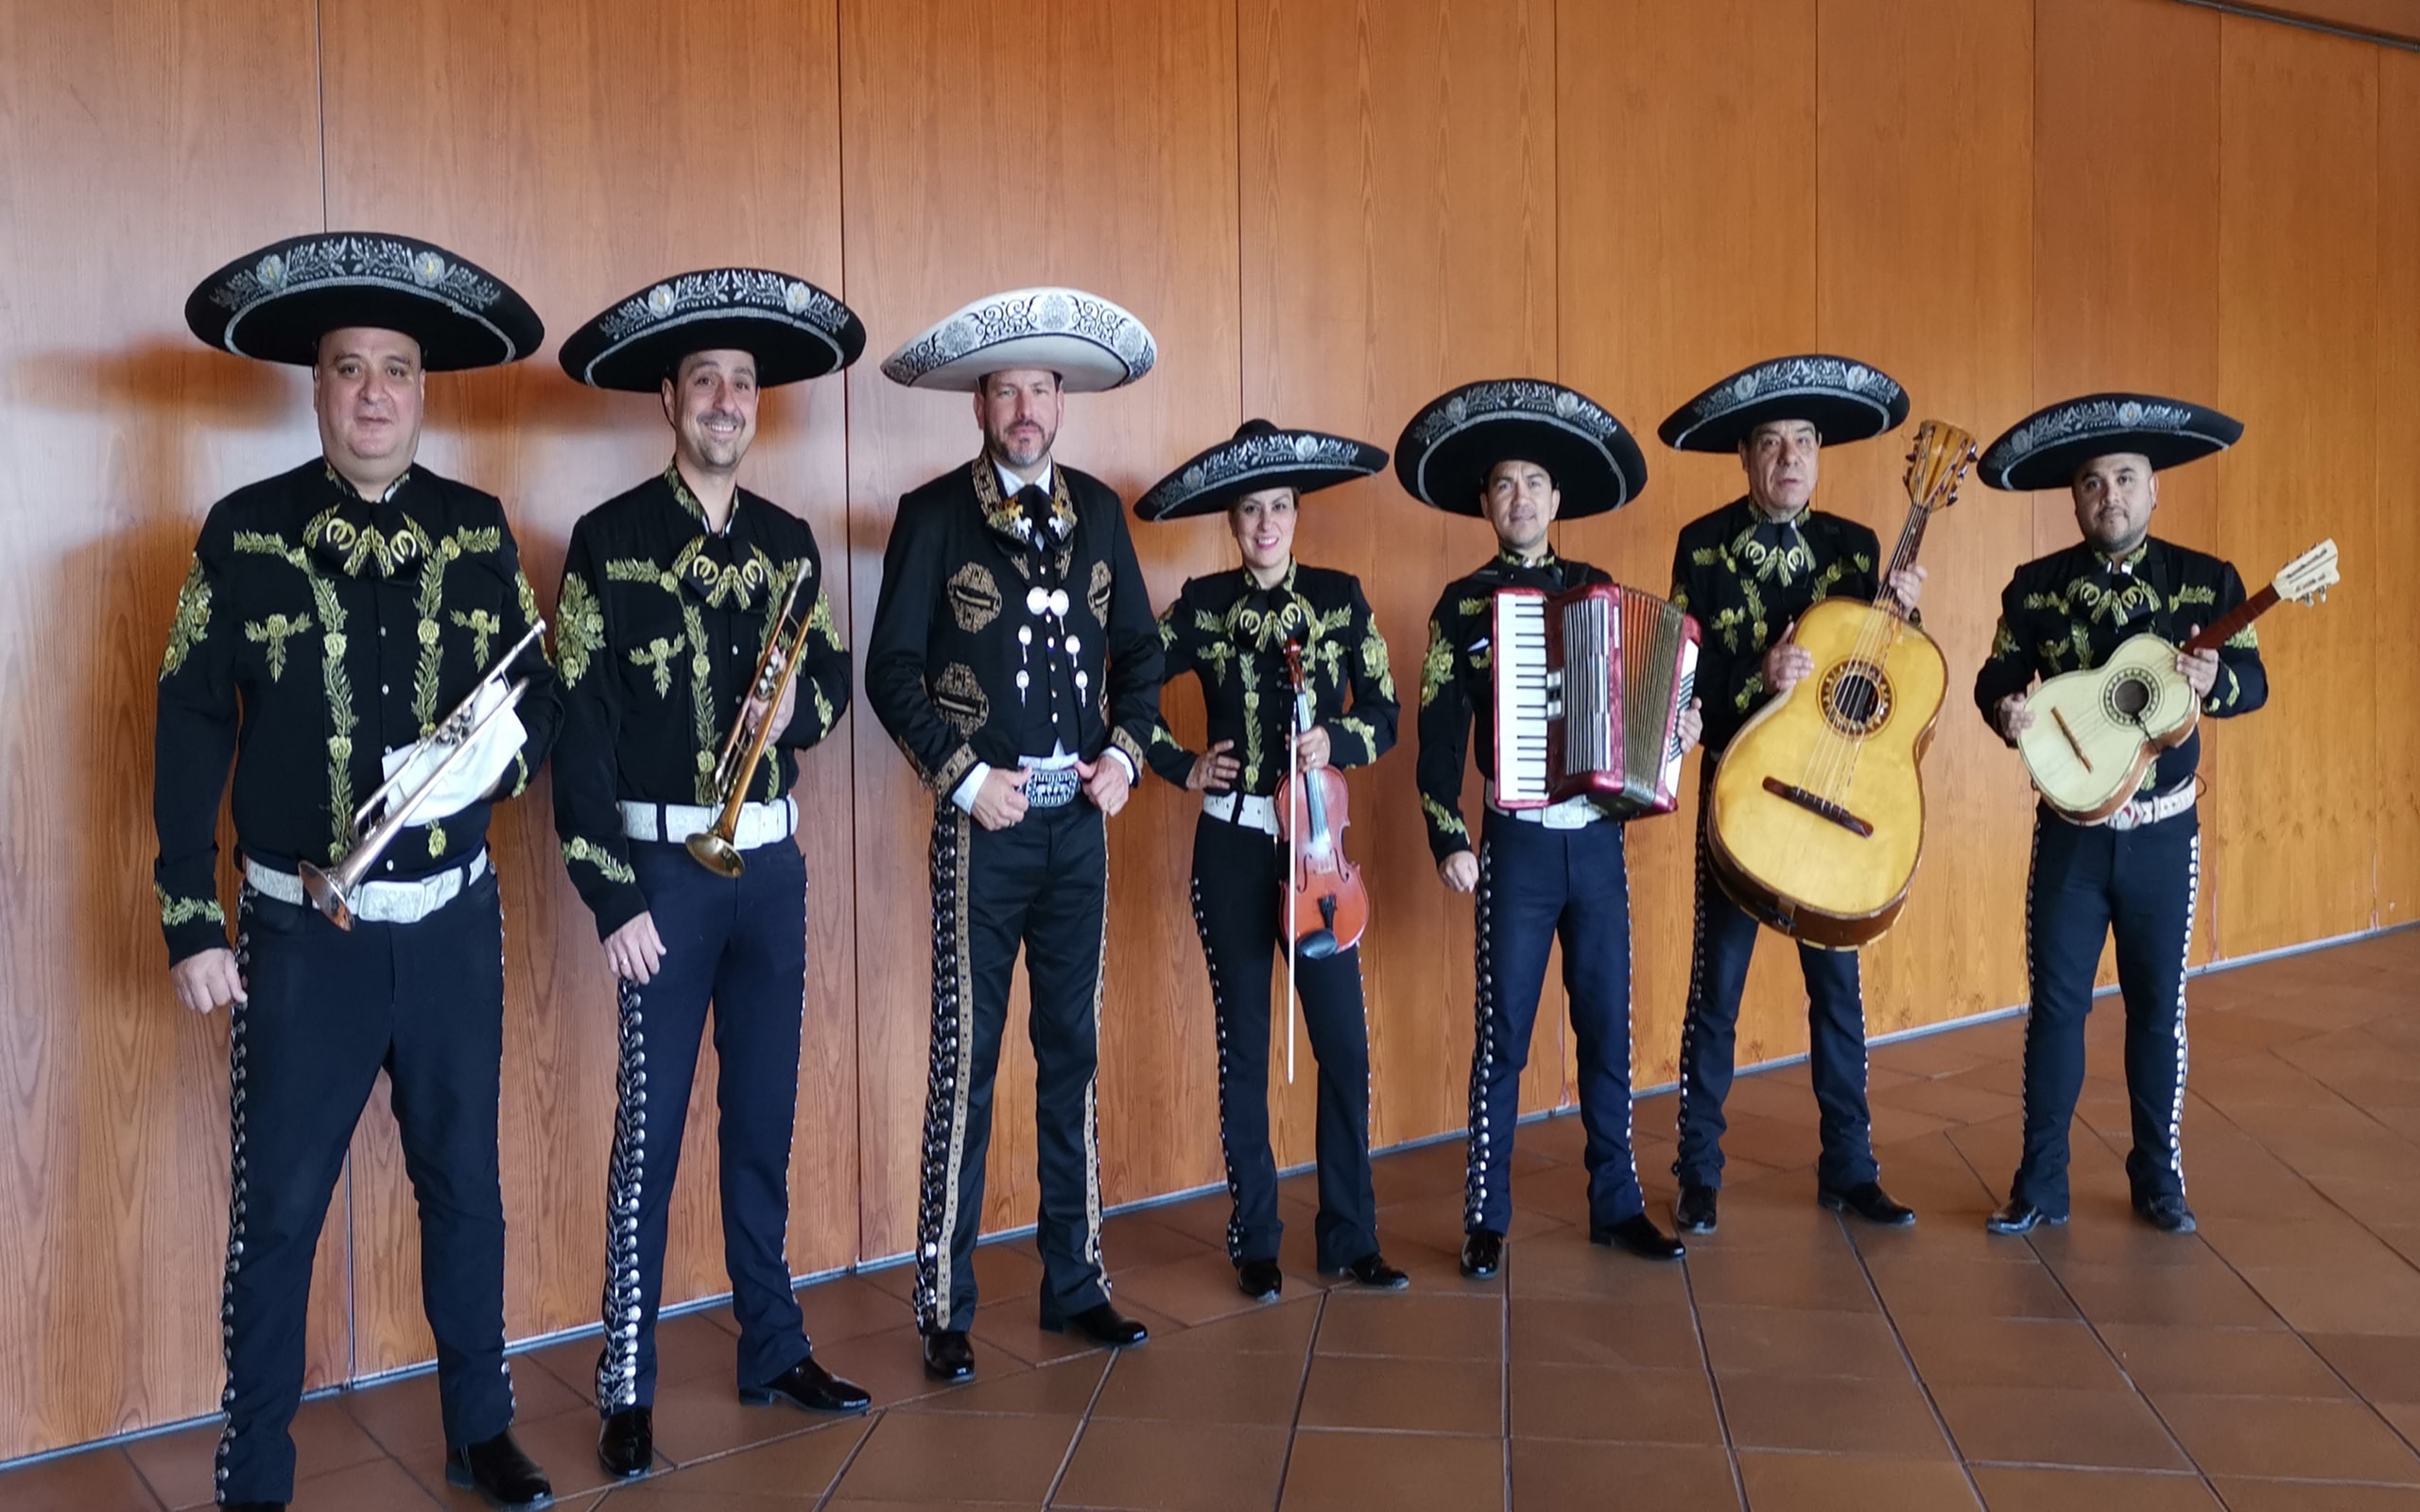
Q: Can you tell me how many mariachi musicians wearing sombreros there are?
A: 7